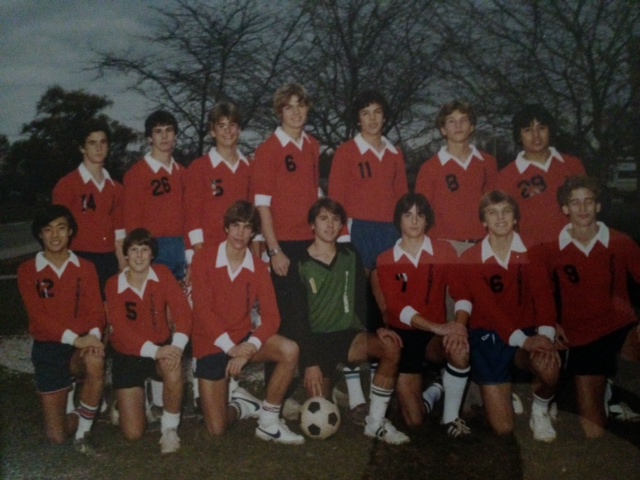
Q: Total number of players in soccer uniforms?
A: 14